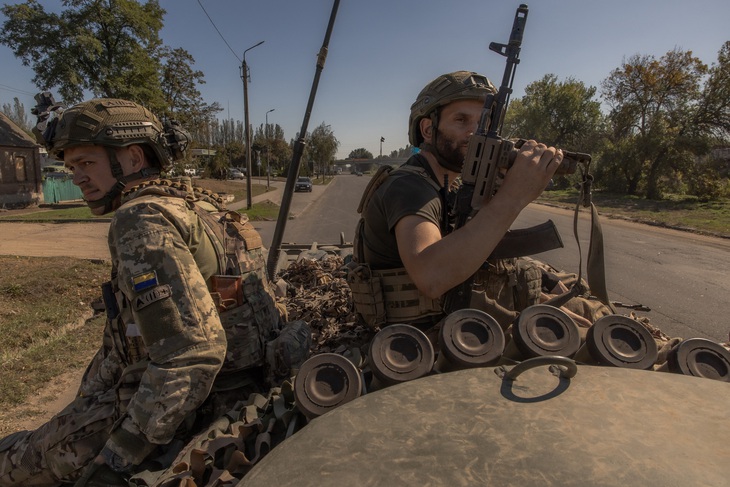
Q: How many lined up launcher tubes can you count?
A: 6